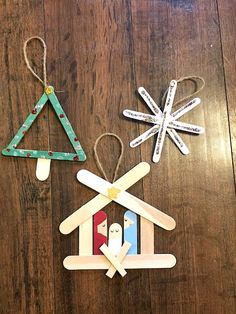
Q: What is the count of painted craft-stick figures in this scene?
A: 3